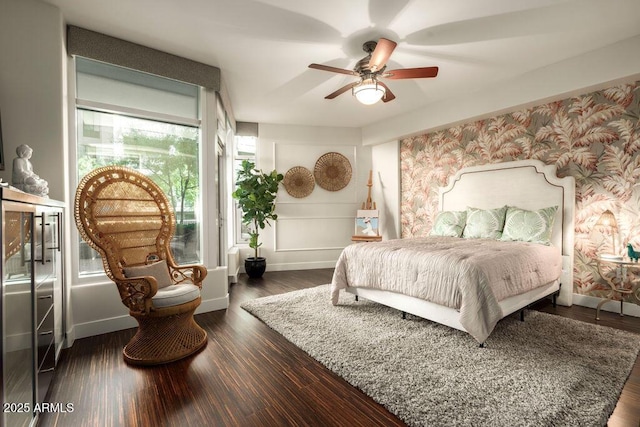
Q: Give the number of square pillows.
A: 3